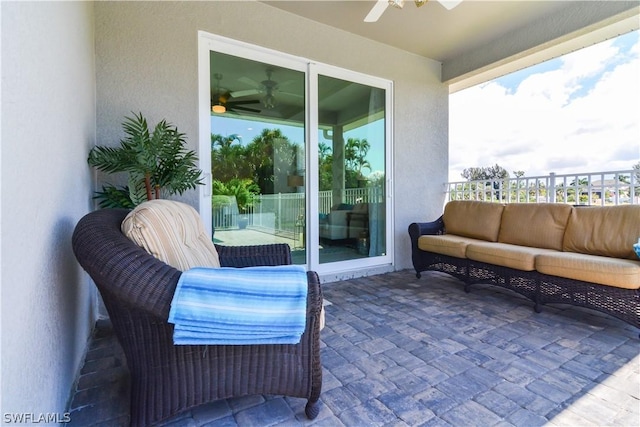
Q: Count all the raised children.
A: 0